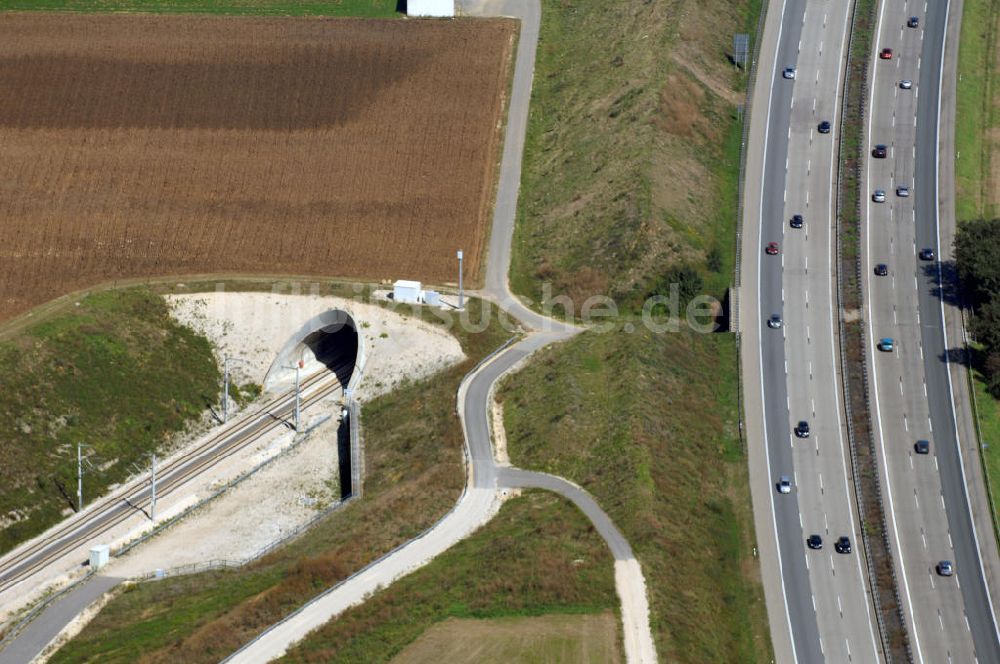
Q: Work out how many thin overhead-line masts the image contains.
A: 4